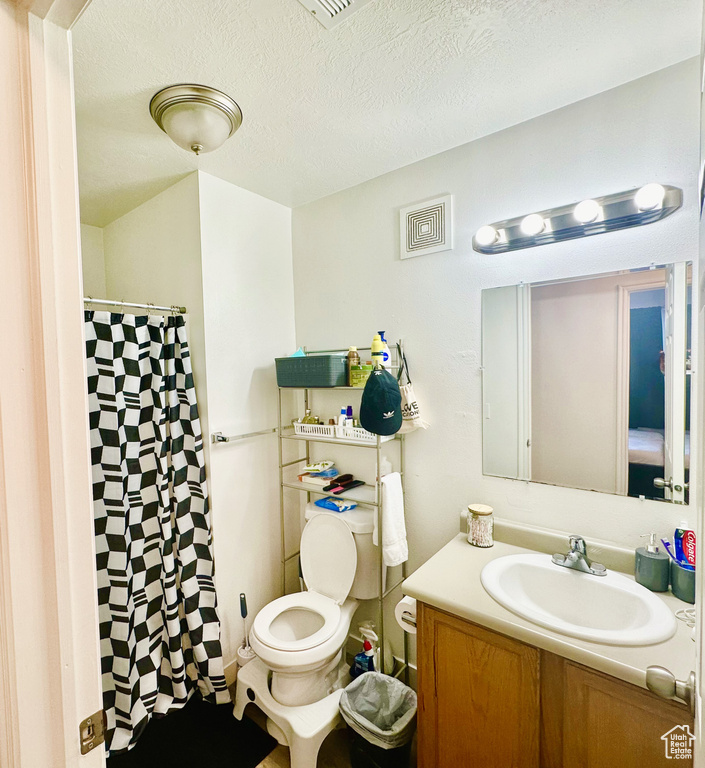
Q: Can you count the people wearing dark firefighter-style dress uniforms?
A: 0